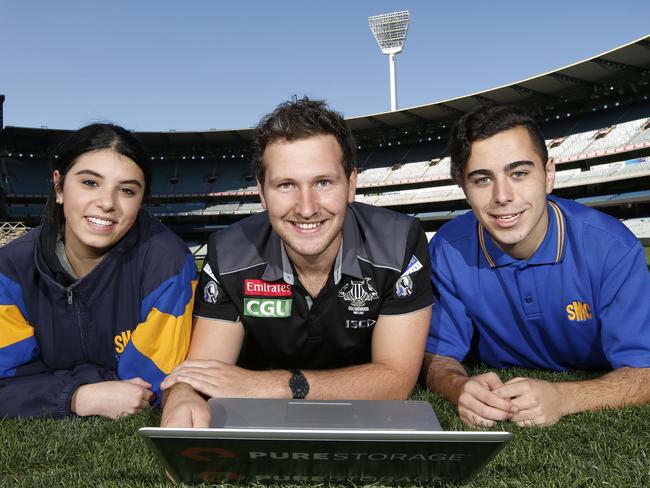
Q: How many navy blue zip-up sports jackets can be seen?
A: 1